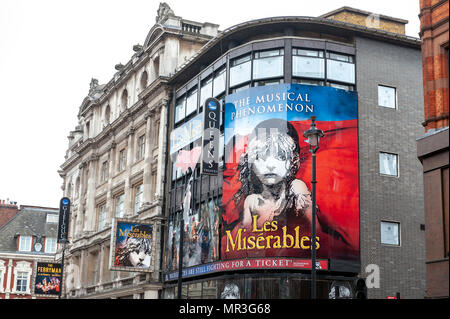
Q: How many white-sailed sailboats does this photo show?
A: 0